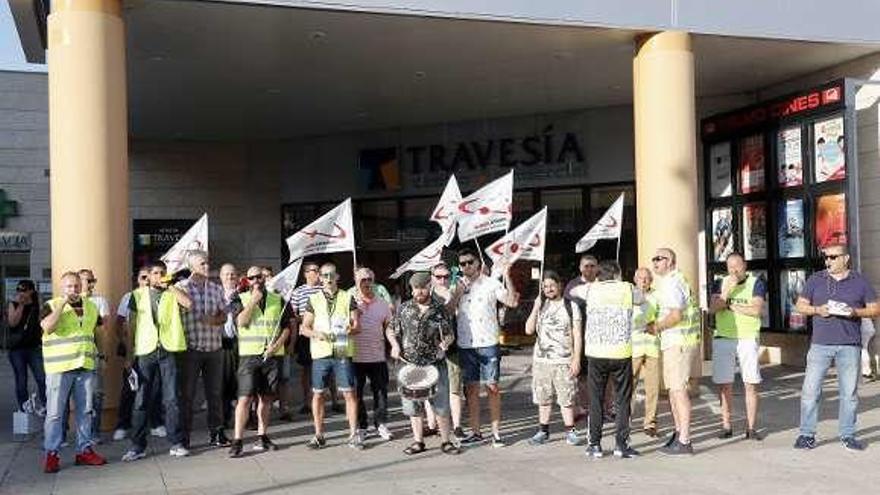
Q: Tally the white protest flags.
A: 8